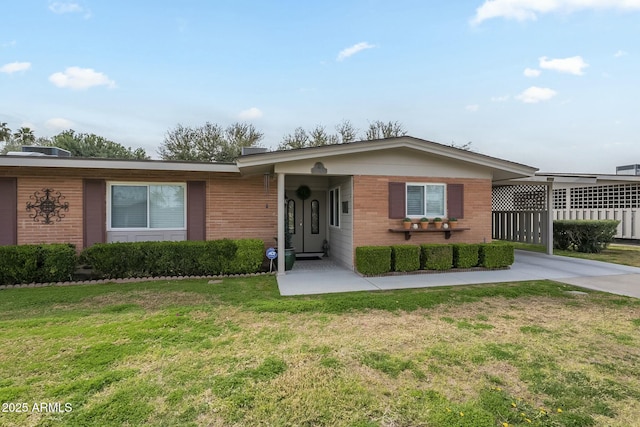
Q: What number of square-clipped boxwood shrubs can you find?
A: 5